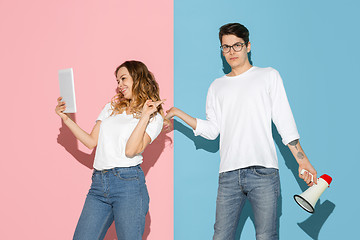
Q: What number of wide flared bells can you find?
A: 1